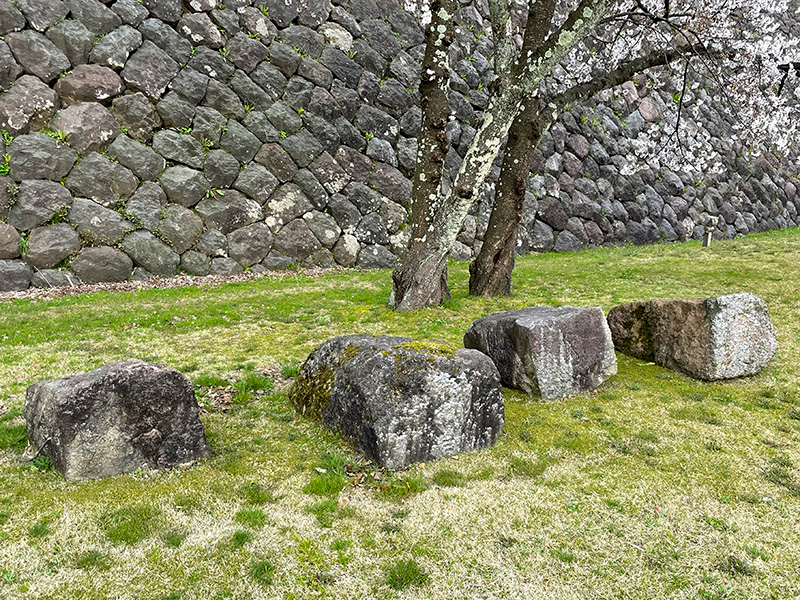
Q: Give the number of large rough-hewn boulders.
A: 4